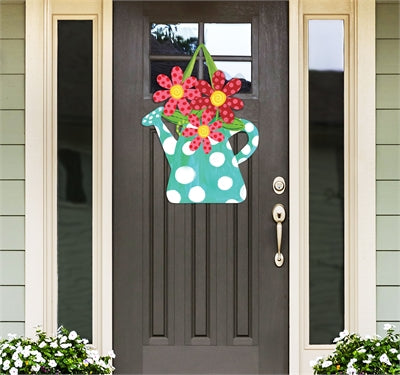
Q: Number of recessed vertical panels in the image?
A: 3